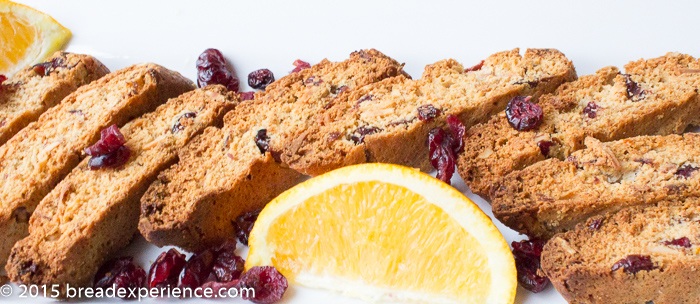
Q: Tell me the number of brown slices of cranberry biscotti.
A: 8